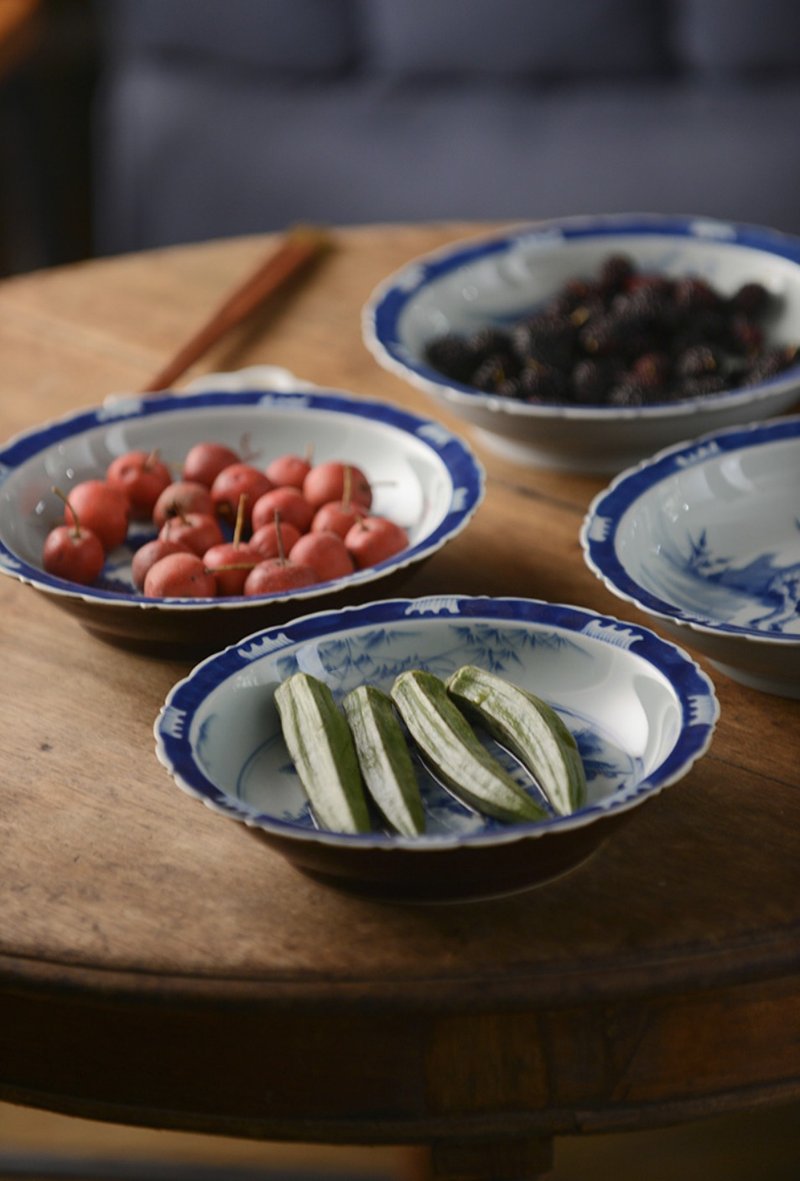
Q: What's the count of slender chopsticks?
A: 2